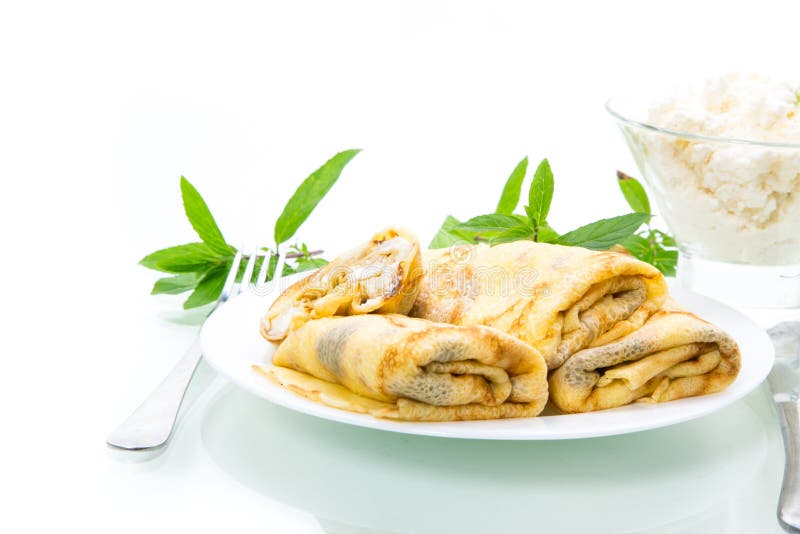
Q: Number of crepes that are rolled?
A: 4